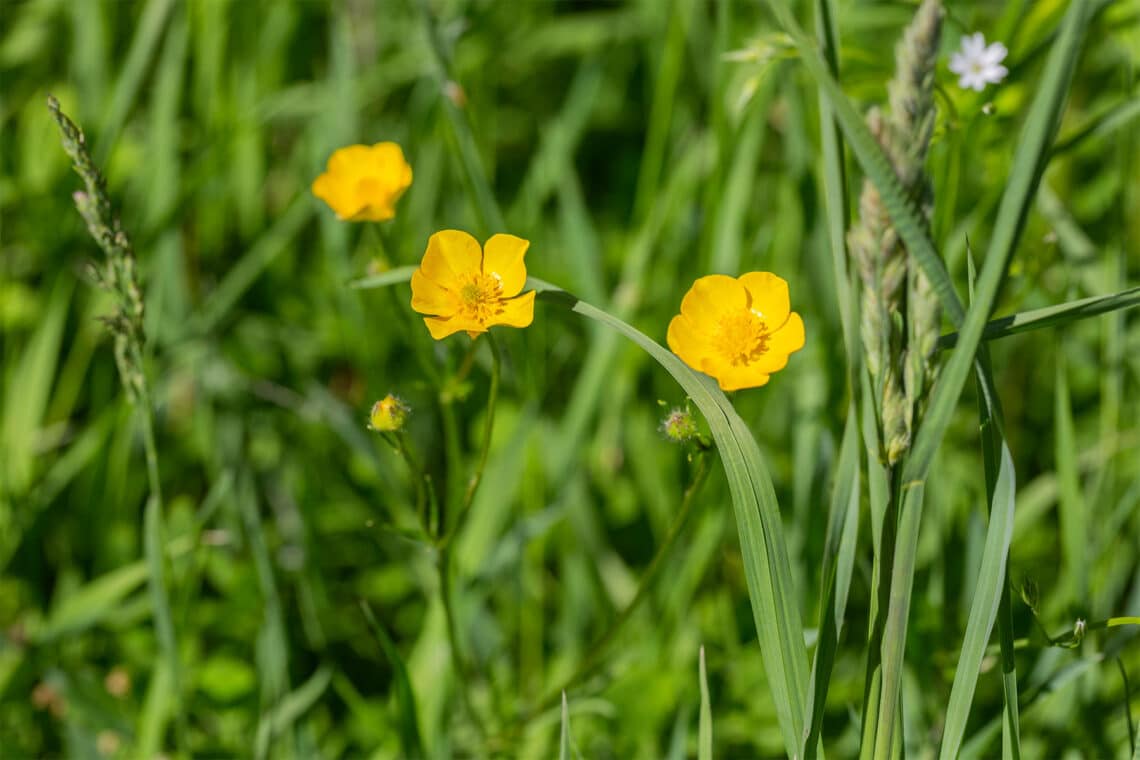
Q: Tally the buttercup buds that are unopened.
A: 2